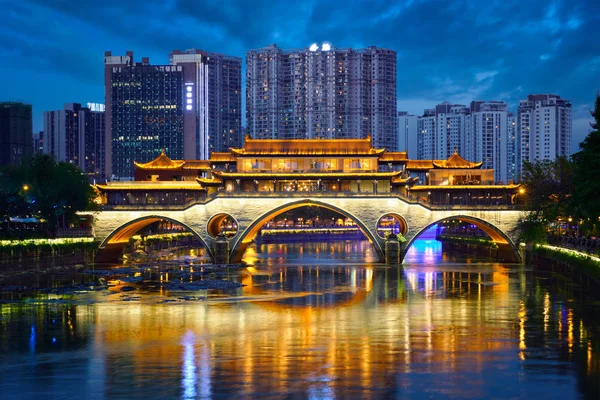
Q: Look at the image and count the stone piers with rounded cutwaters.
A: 2